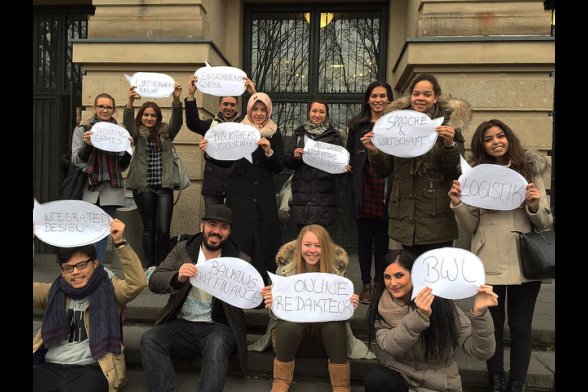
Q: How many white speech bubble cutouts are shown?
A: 11